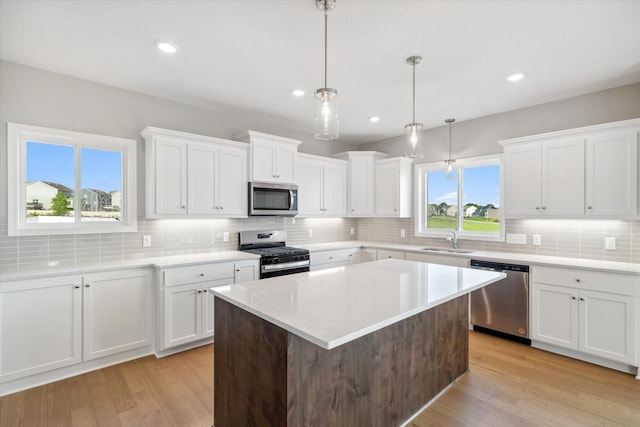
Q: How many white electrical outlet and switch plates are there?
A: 8